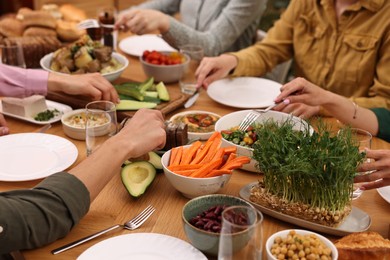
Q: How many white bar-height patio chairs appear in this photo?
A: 0